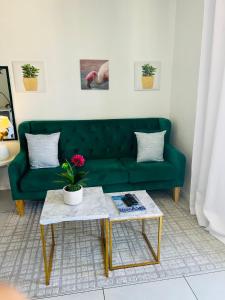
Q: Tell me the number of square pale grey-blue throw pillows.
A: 2